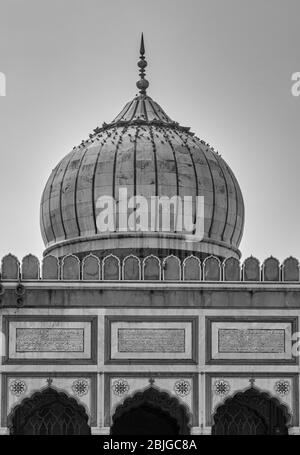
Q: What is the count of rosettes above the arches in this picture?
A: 6